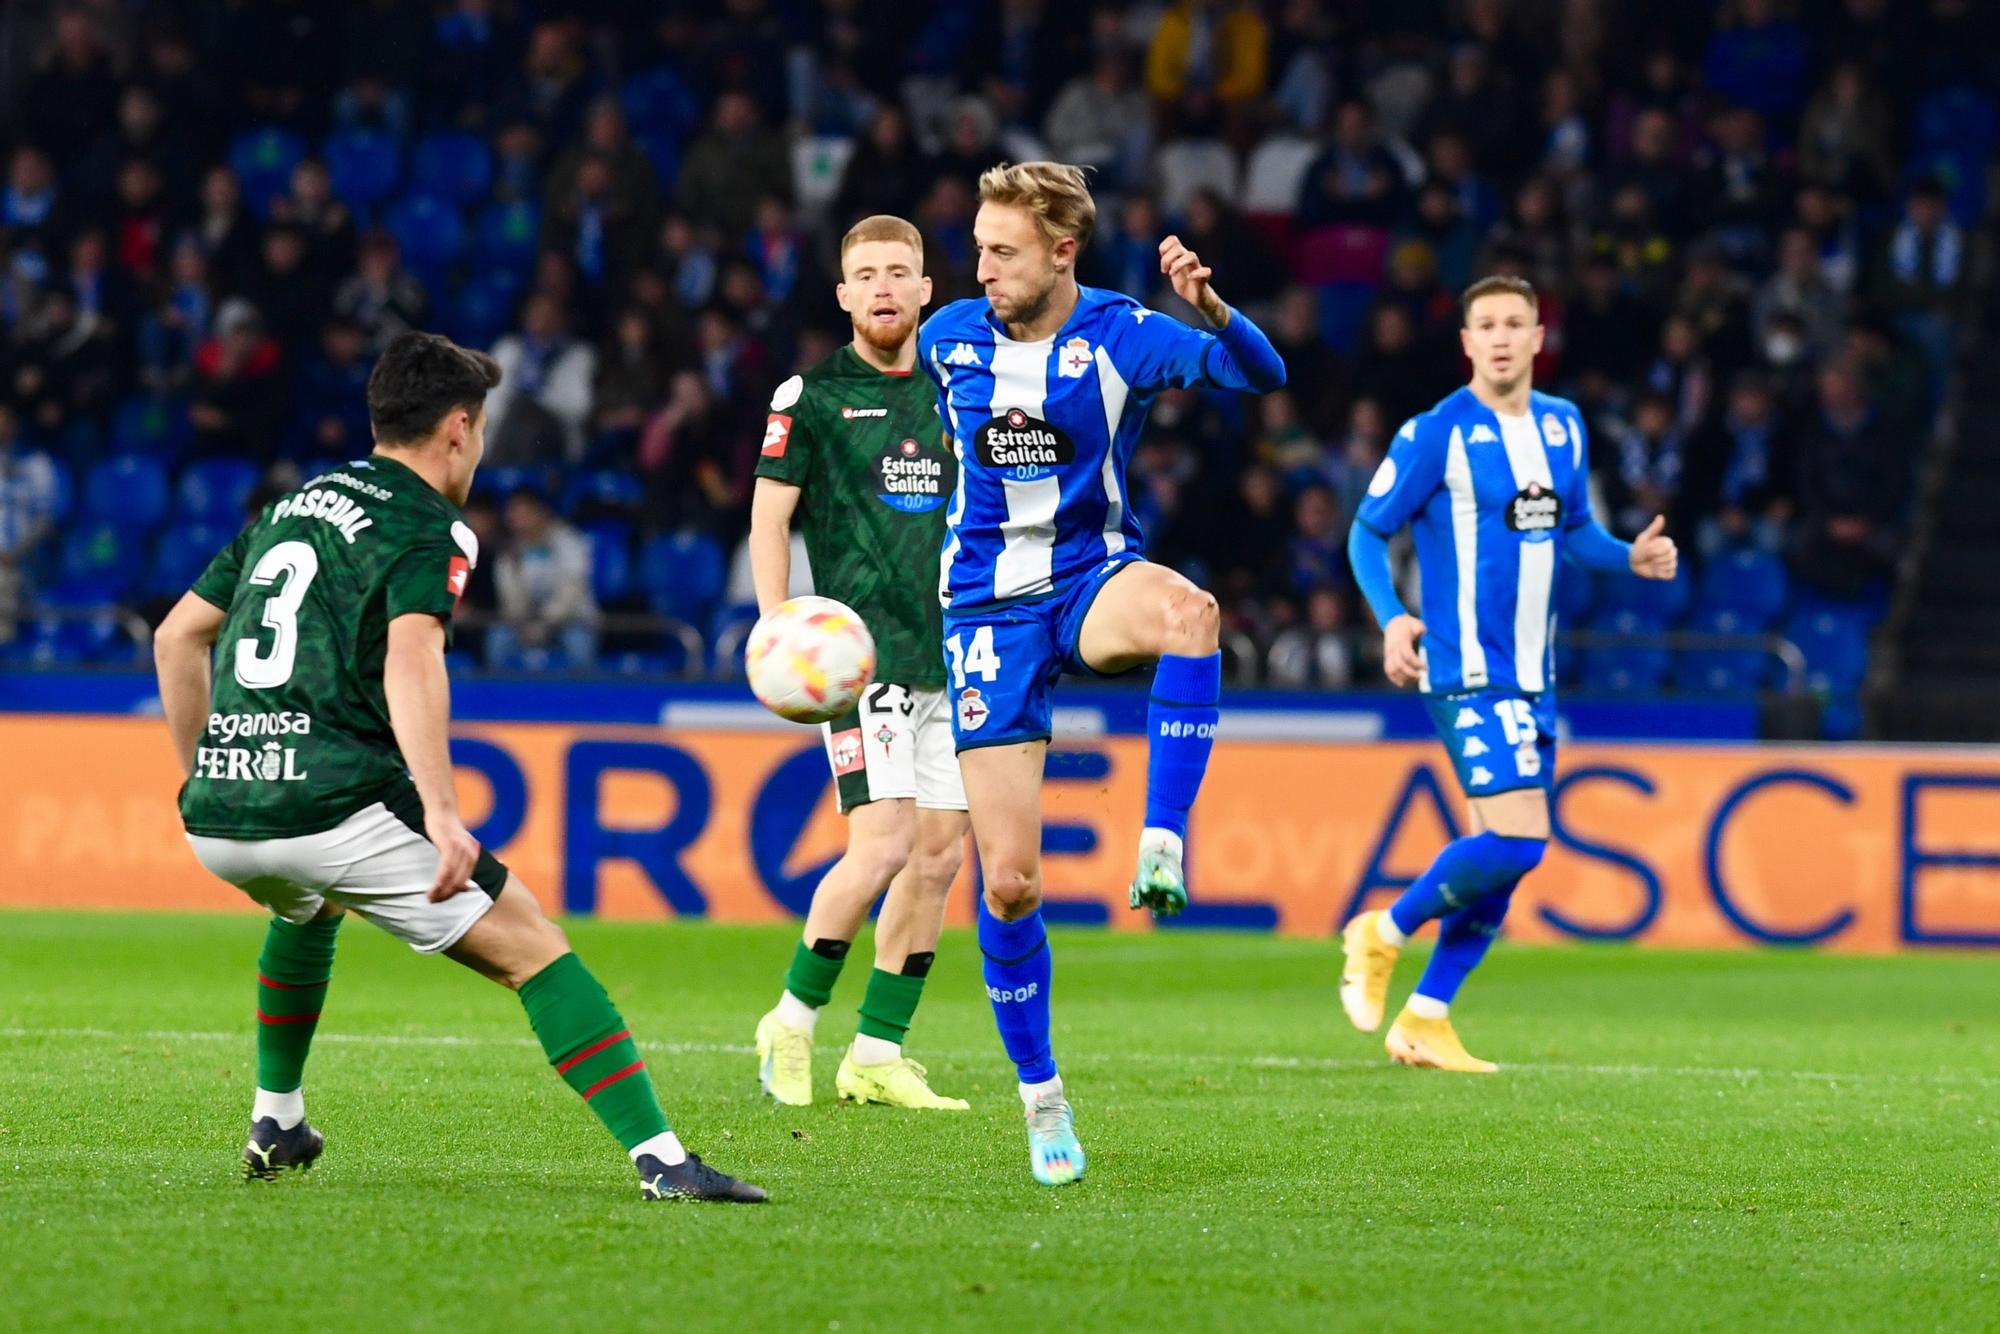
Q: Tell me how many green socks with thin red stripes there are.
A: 2